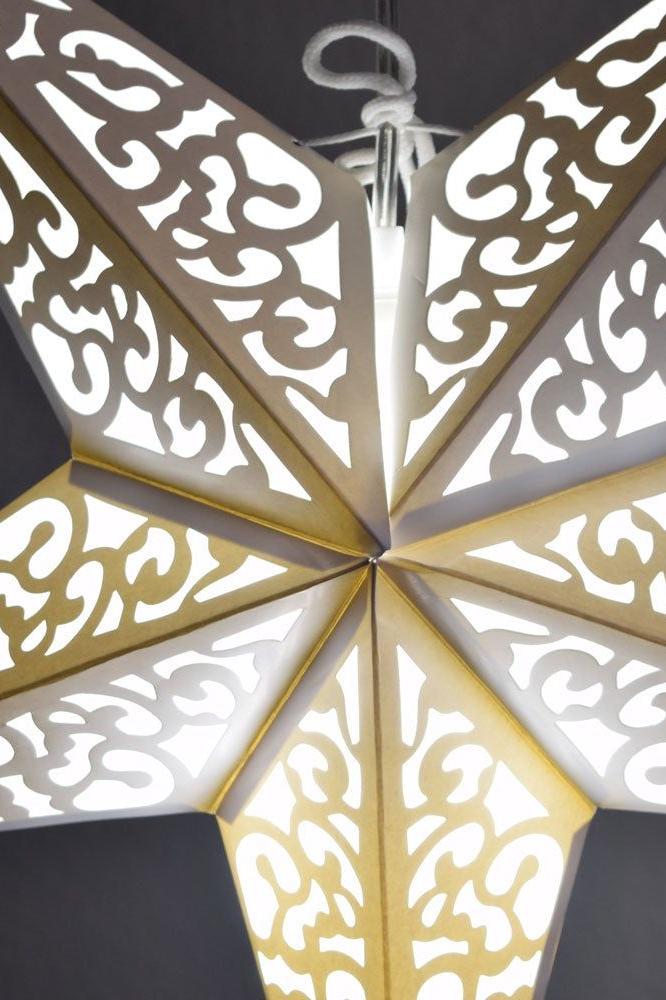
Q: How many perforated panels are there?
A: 10